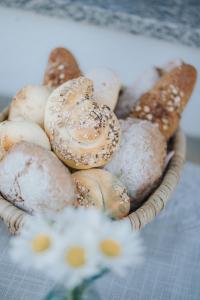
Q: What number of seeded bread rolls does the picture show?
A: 4